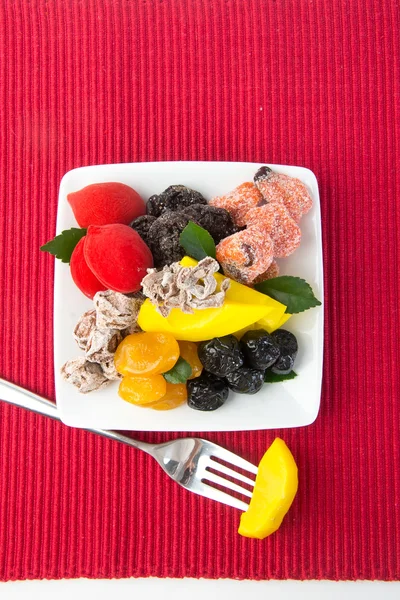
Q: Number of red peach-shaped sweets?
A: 3